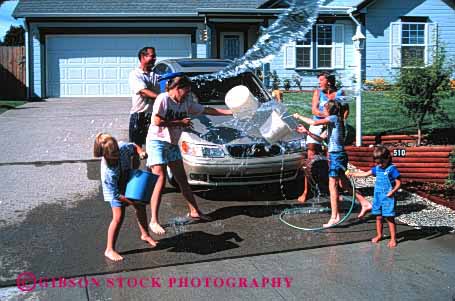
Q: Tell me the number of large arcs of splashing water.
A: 1